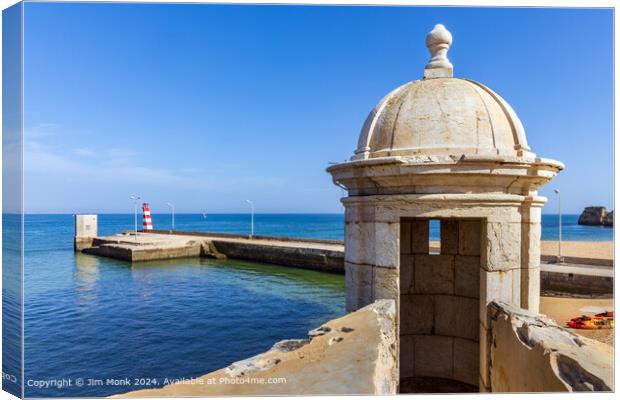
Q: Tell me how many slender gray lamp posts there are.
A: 4